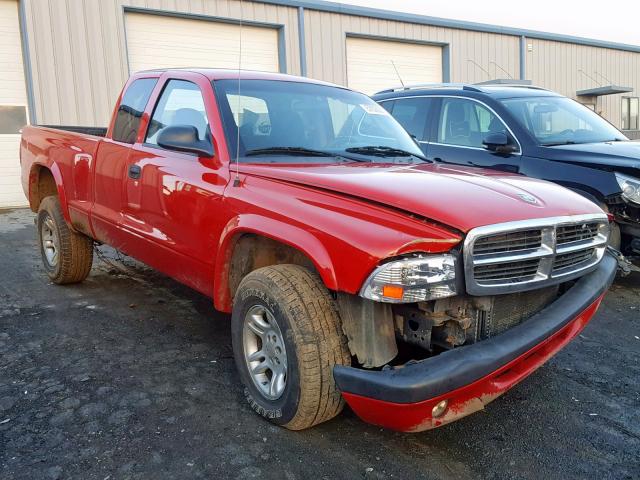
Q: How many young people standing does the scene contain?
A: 0